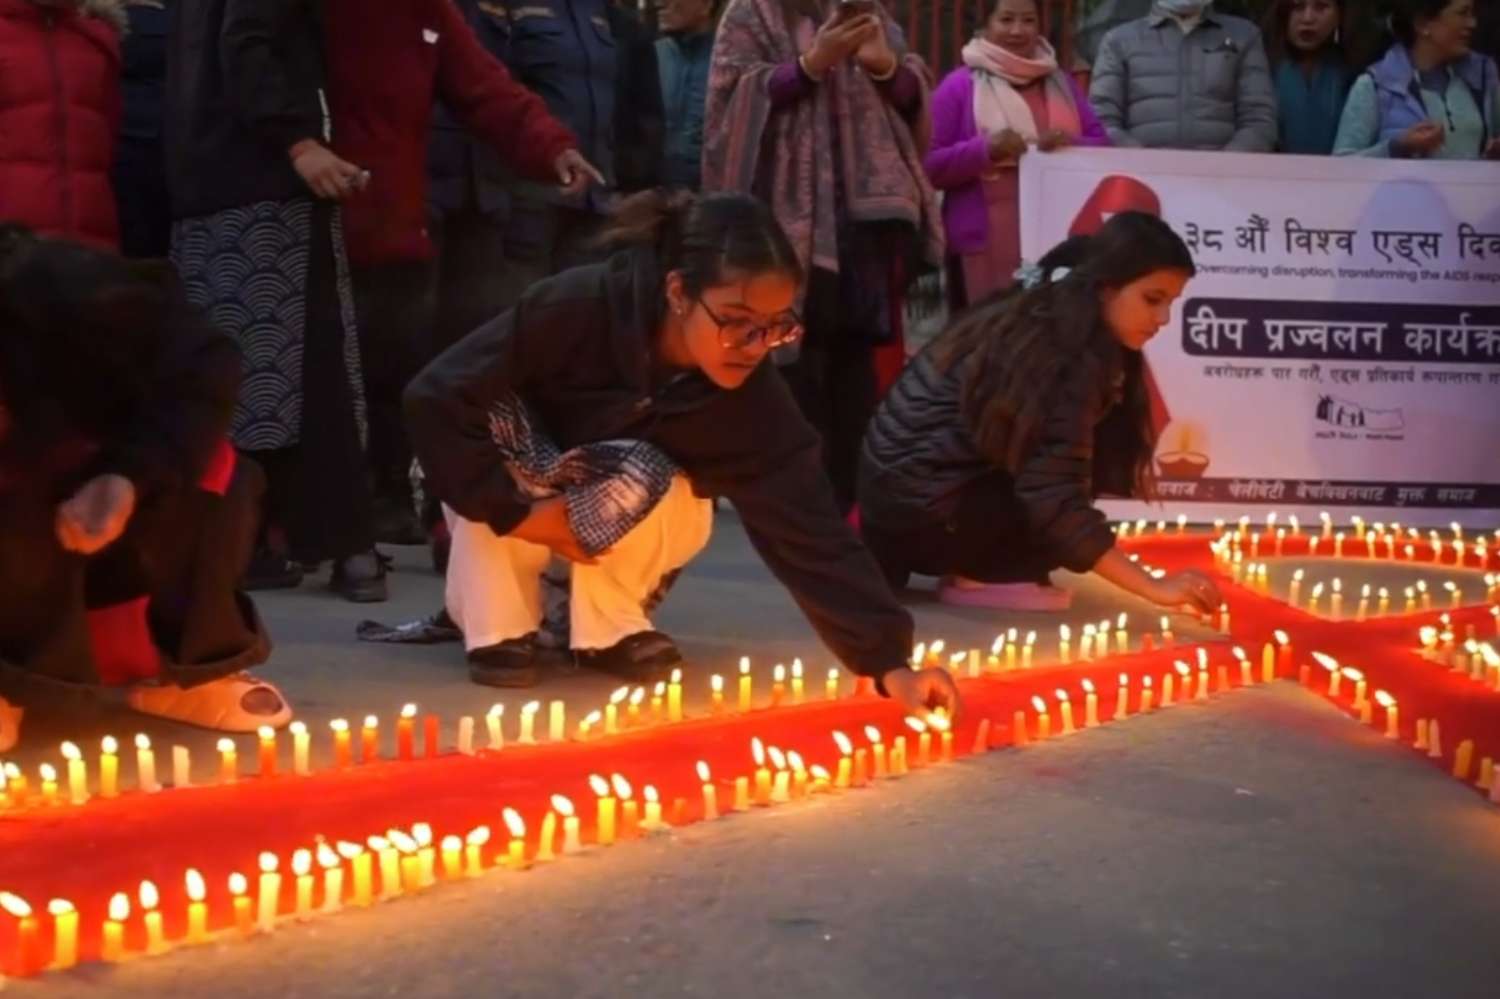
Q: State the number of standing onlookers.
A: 12